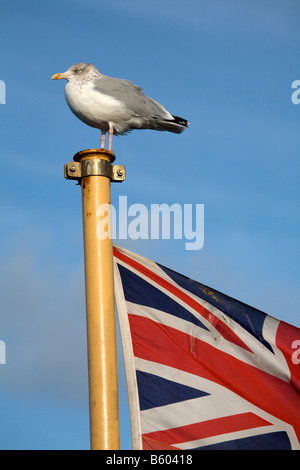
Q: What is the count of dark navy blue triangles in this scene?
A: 4